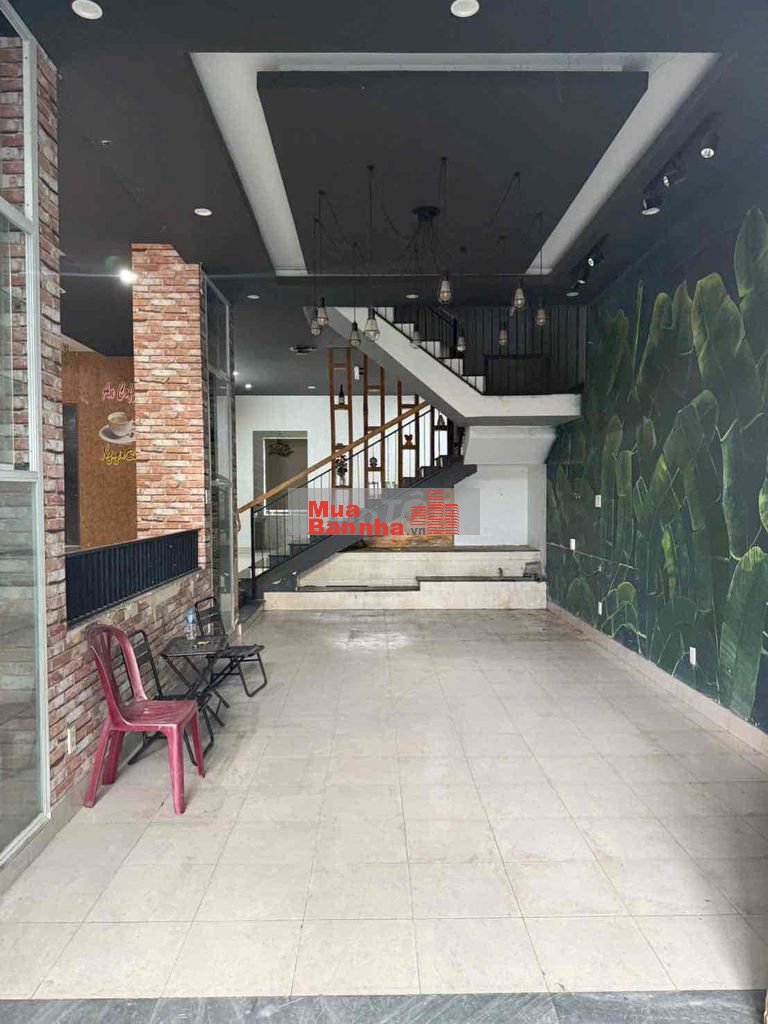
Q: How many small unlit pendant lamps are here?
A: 10